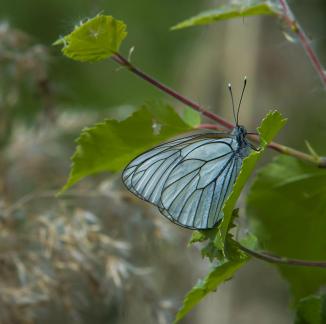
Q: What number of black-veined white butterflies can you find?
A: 1